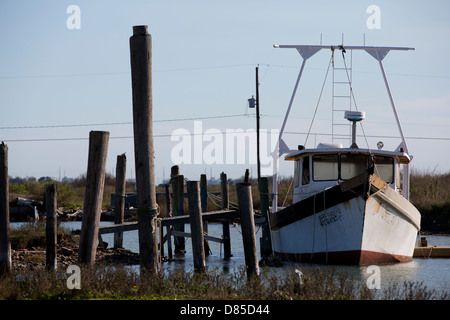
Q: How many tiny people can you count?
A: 0